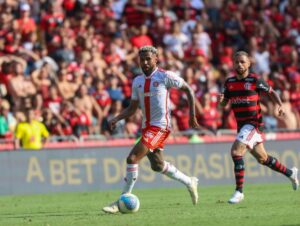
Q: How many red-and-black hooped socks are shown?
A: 2